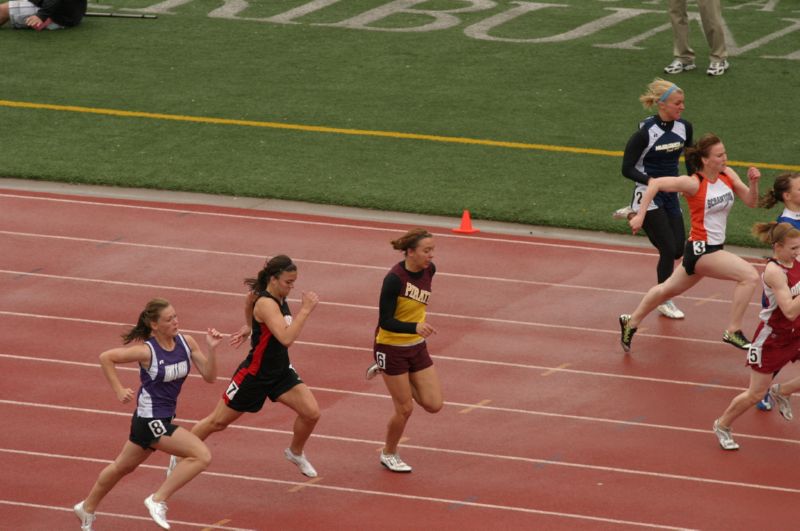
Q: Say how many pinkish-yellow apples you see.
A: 0